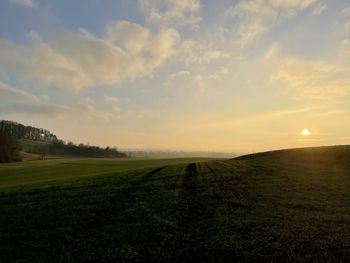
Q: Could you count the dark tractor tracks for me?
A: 2